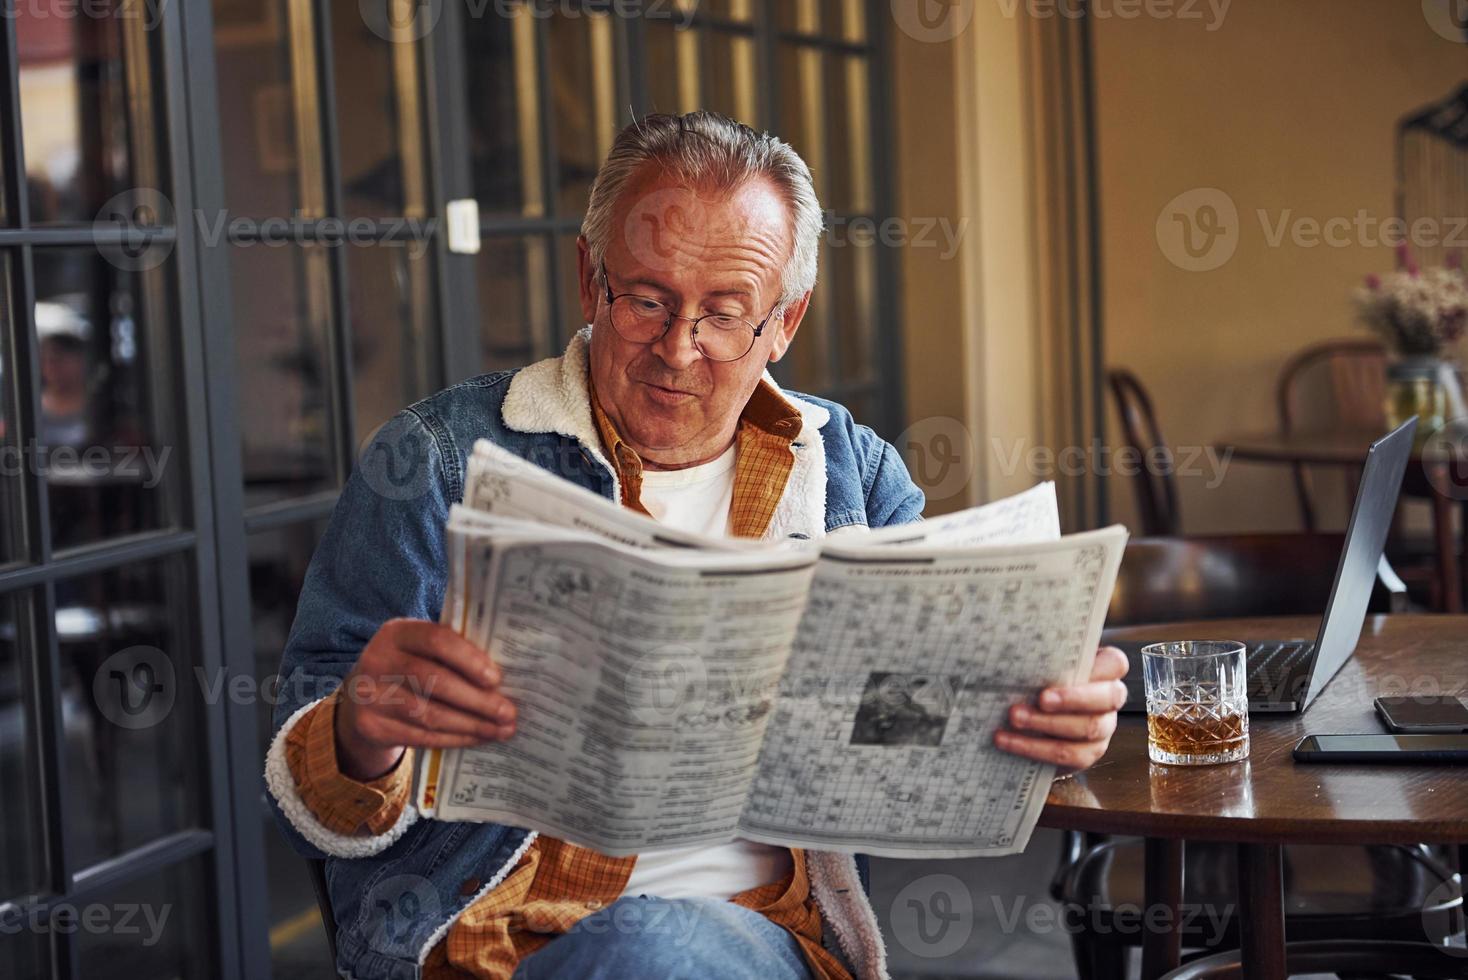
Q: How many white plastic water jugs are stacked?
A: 0